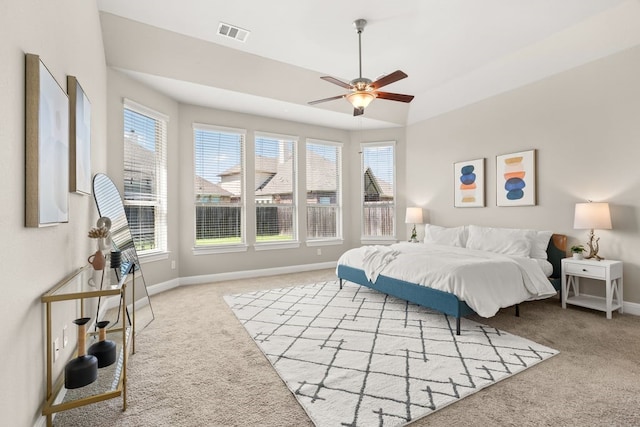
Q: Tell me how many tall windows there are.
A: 5